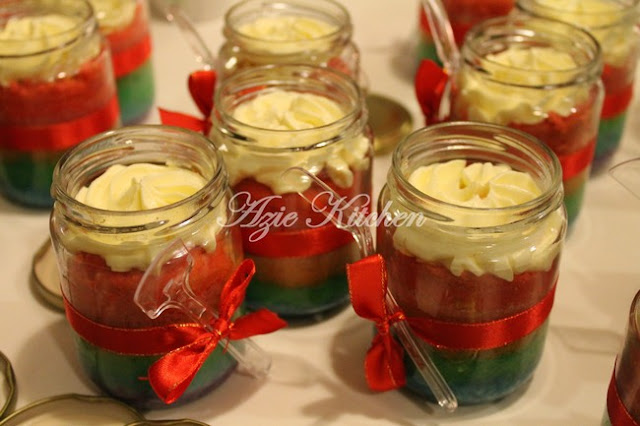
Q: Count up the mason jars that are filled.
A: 10